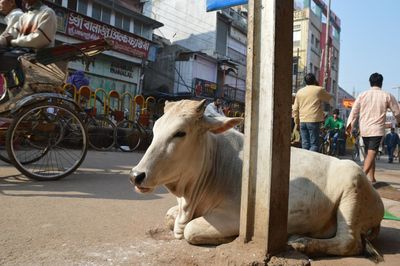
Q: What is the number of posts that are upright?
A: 2